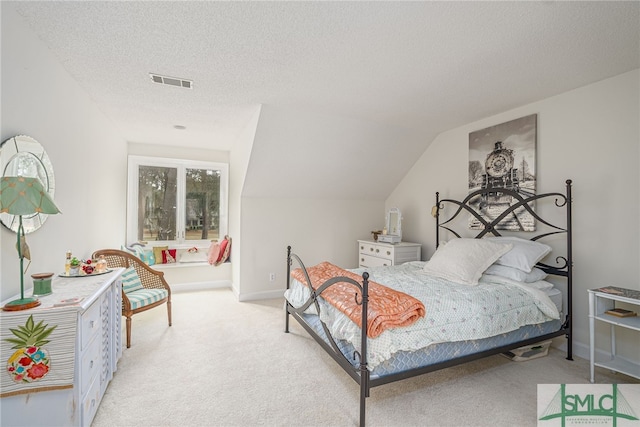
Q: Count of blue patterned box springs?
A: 1